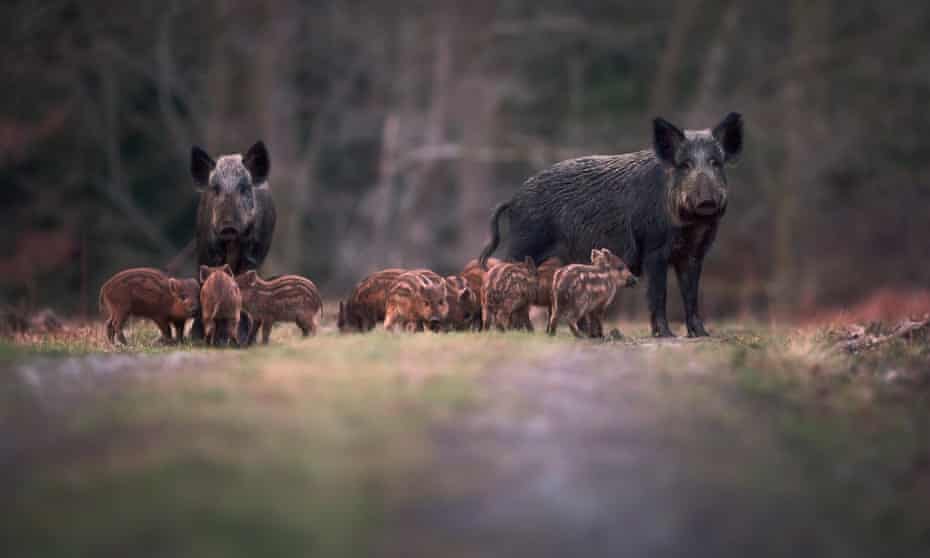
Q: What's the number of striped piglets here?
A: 10